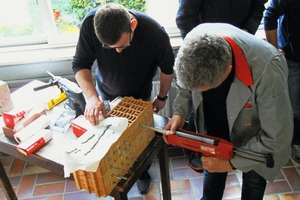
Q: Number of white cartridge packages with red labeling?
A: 3